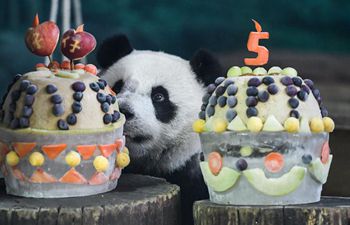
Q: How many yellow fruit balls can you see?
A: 11